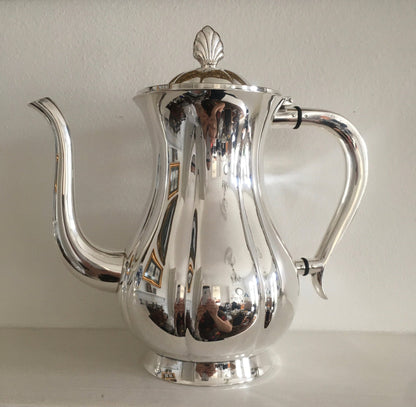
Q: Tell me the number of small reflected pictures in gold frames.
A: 2